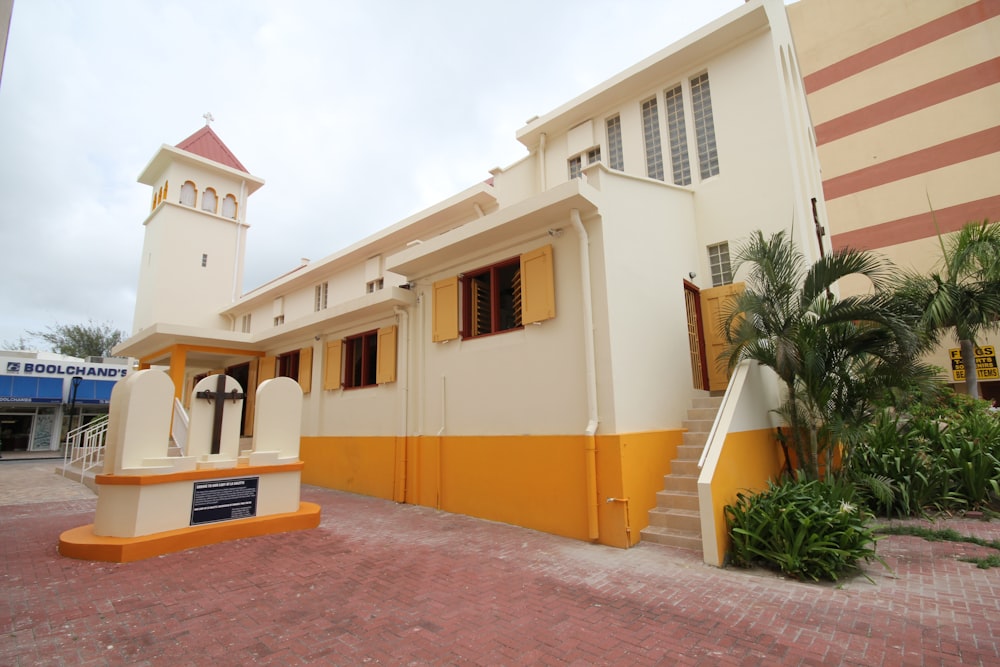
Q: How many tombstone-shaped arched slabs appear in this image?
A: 3